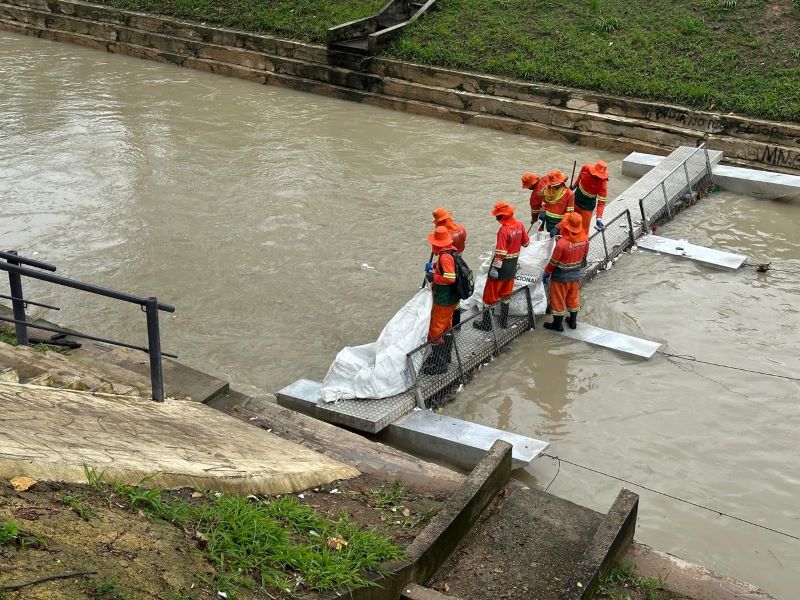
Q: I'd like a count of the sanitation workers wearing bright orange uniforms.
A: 7